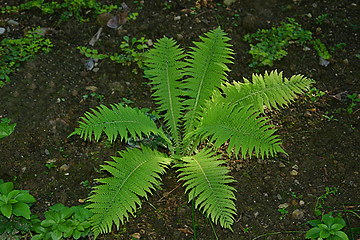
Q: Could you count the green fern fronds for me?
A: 7